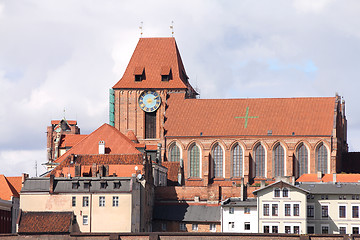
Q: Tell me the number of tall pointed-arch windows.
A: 8